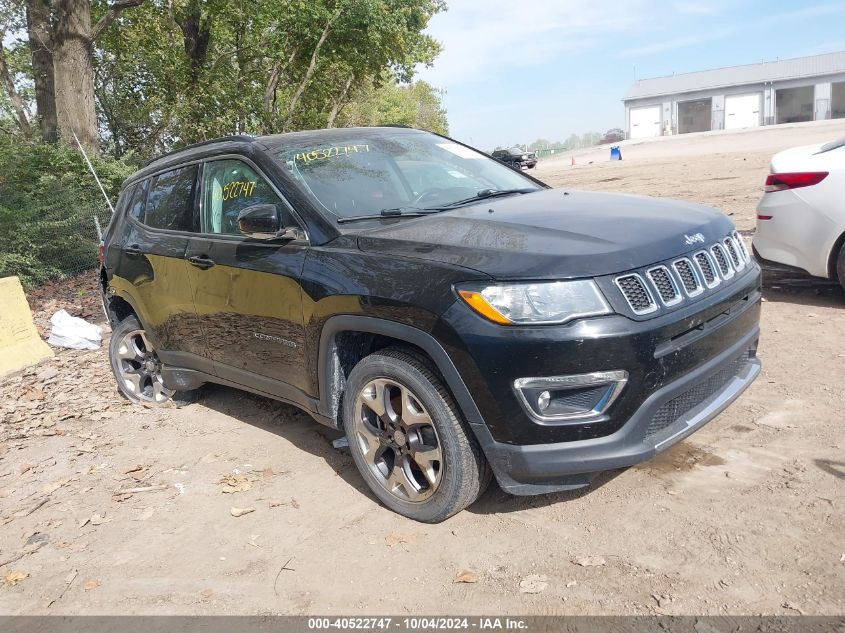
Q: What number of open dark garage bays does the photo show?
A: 3